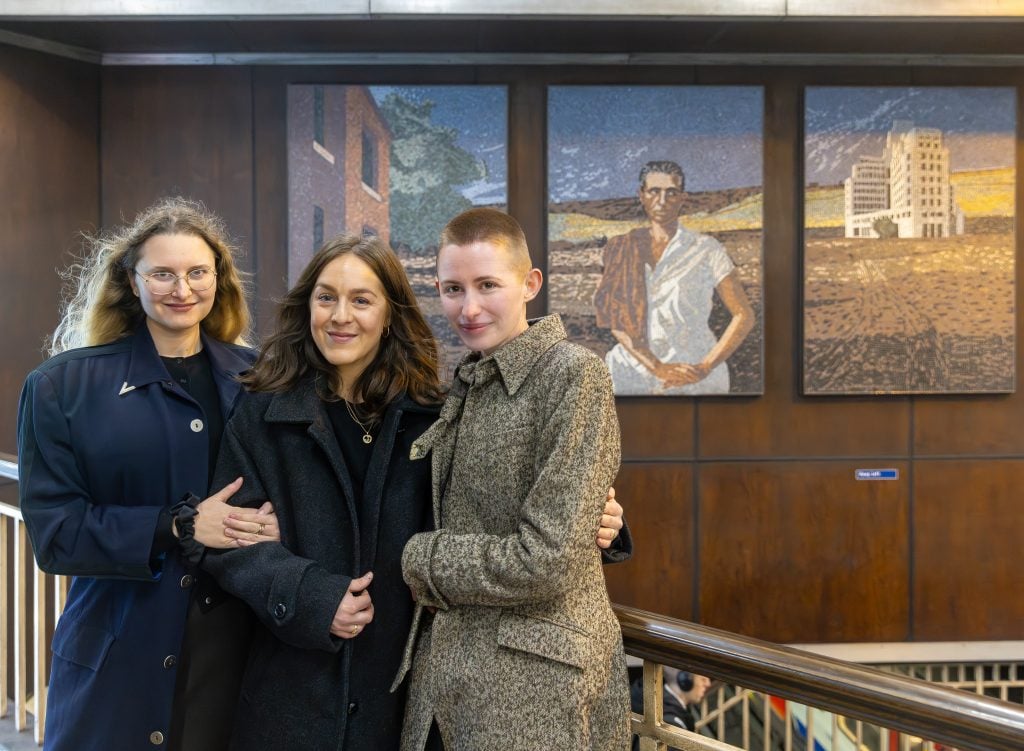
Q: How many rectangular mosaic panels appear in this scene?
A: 3